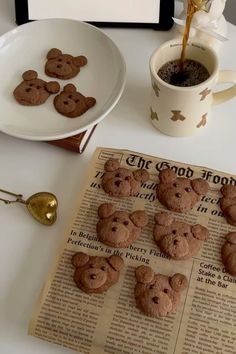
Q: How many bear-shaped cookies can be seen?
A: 11